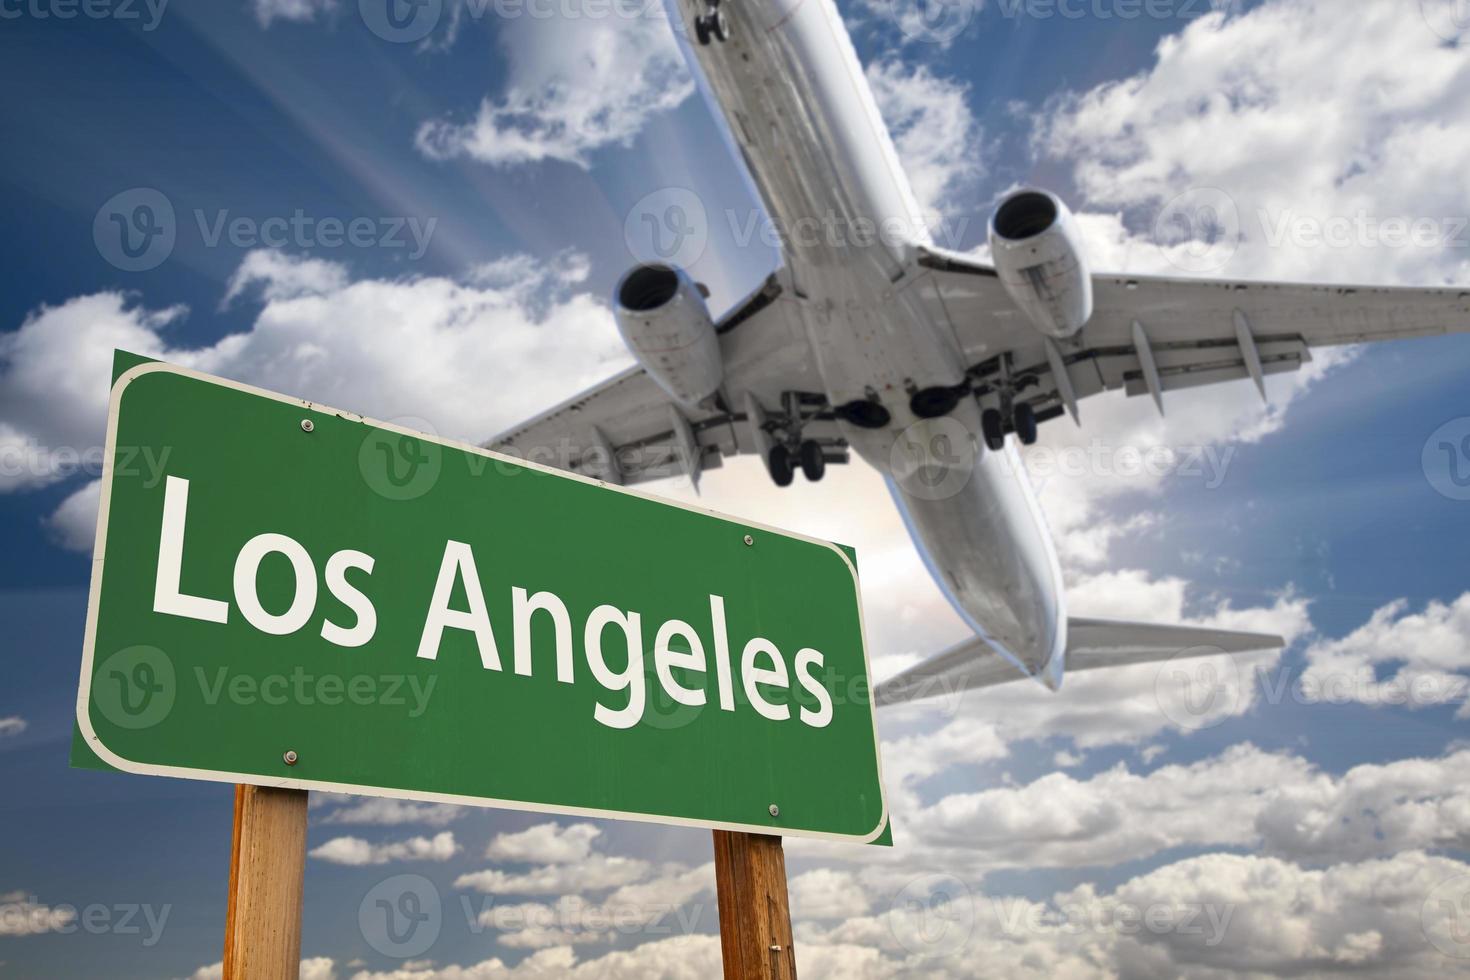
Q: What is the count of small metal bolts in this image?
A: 4